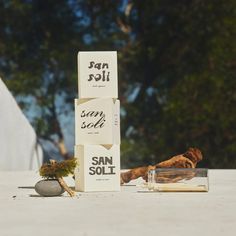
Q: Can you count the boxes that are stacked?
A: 3